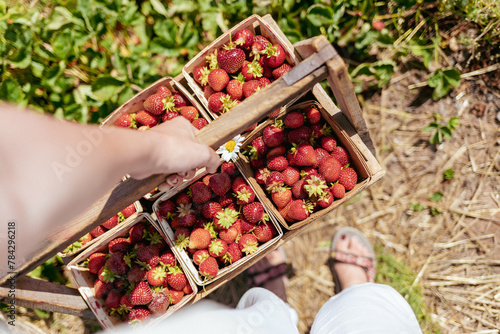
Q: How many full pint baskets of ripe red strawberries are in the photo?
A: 6